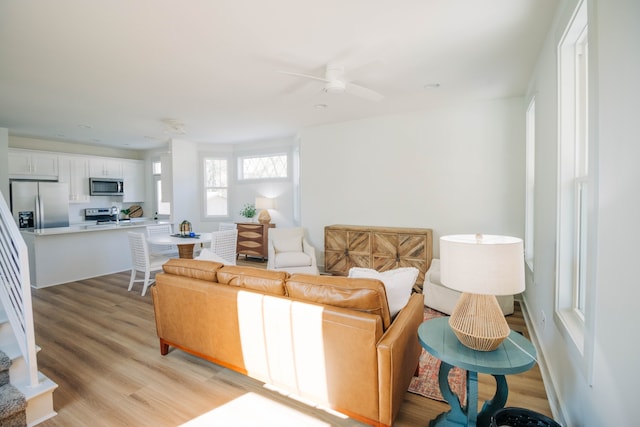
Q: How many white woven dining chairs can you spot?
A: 4